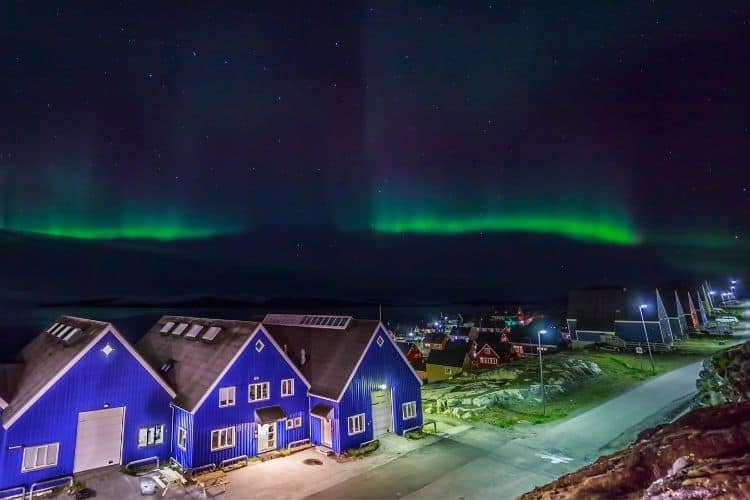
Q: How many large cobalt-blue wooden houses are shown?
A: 3